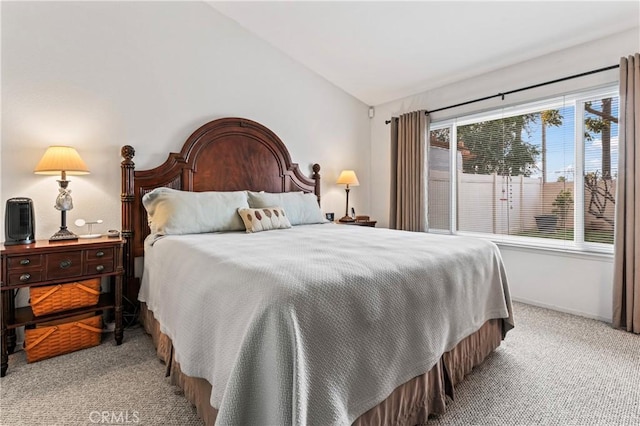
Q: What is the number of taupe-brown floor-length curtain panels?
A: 2